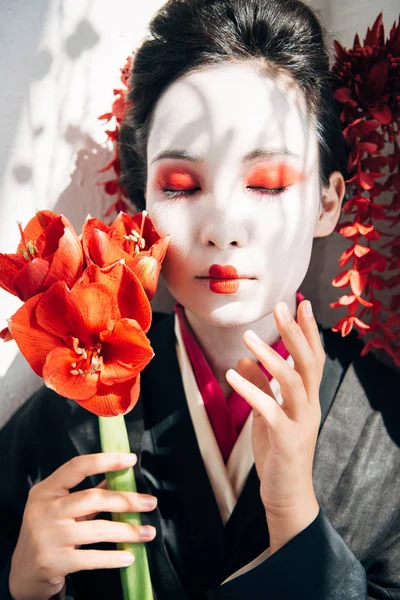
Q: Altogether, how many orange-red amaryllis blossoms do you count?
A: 3